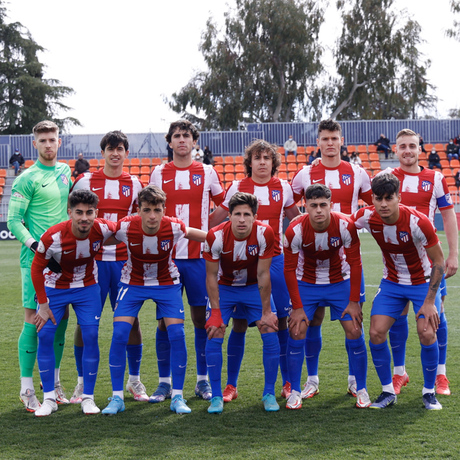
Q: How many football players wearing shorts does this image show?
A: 11